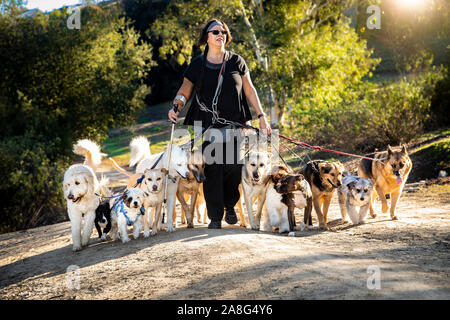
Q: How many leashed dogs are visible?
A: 12